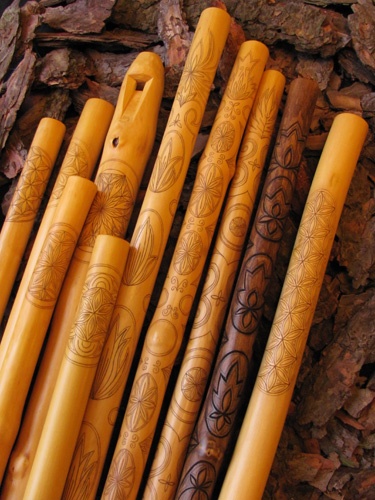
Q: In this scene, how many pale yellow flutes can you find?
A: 9